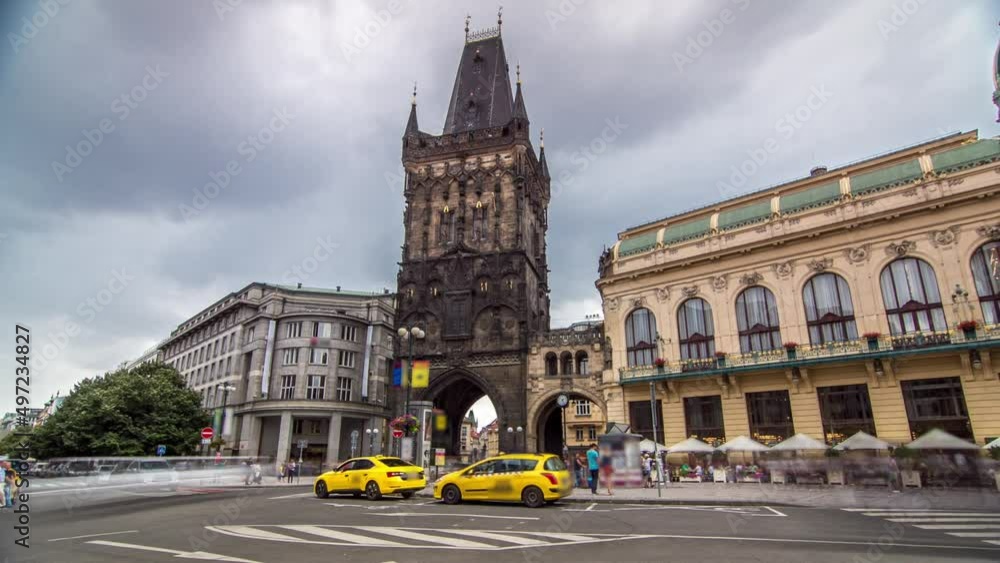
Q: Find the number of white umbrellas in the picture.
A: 7